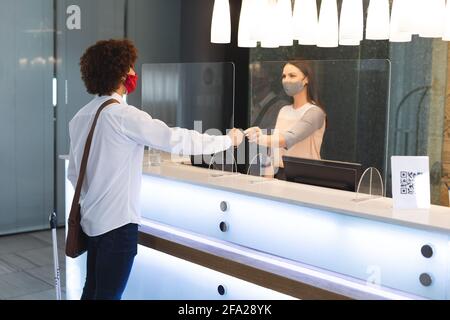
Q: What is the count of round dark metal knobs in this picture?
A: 5